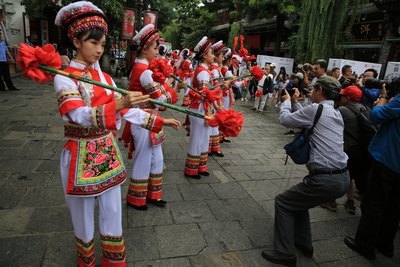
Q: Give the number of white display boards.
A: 3